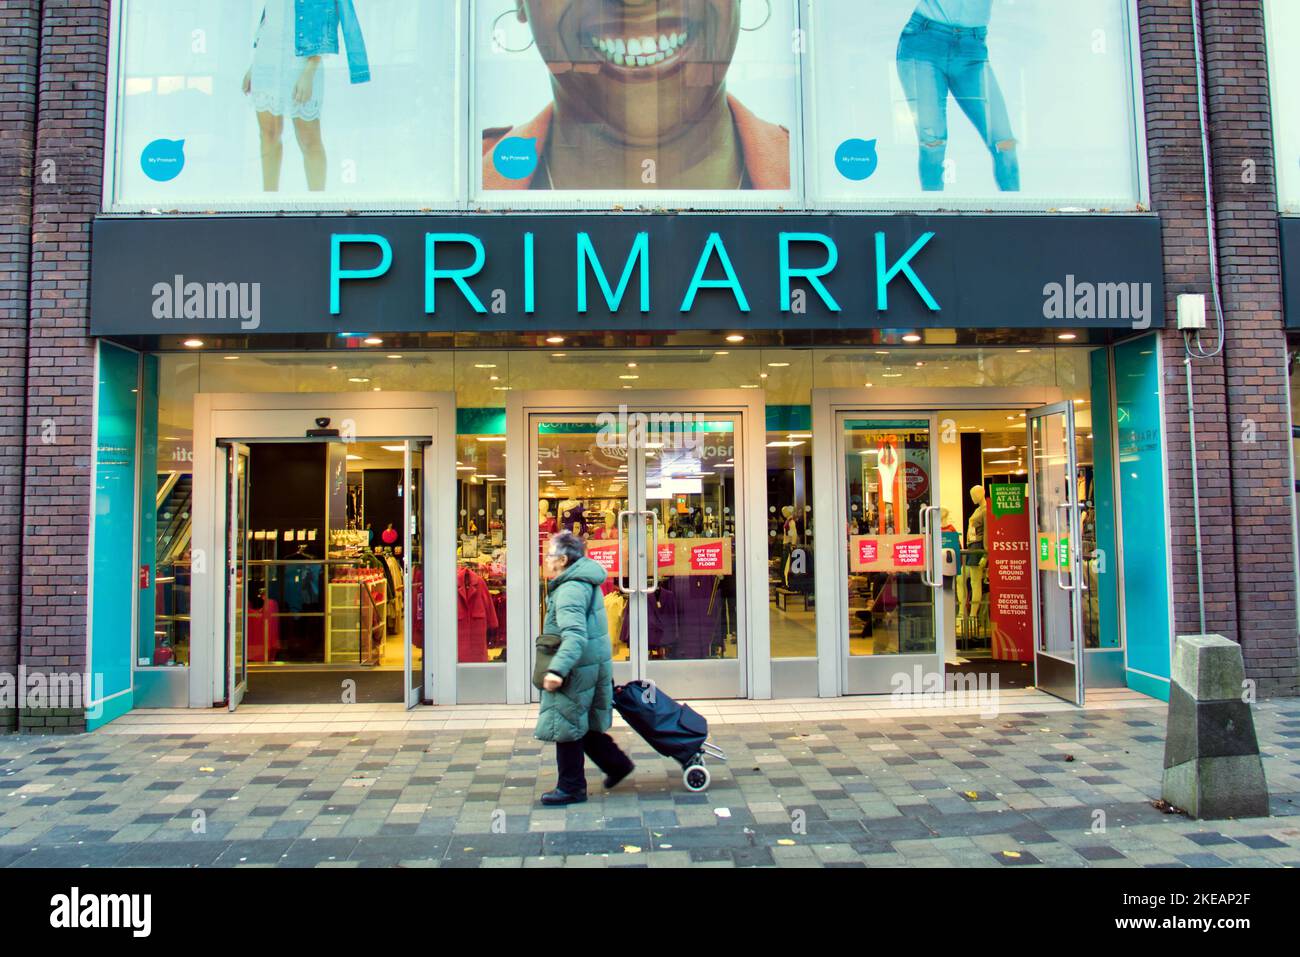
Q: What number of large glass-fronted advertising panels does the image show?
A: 3